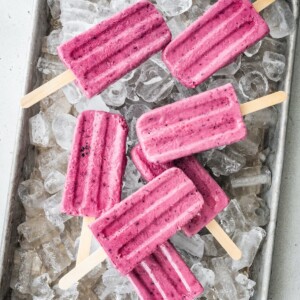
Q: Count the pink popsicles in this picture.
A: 7